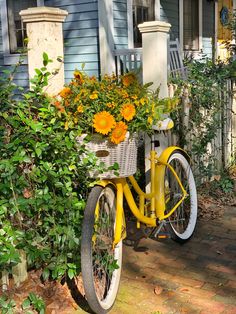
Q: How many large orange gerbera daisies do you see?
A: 3